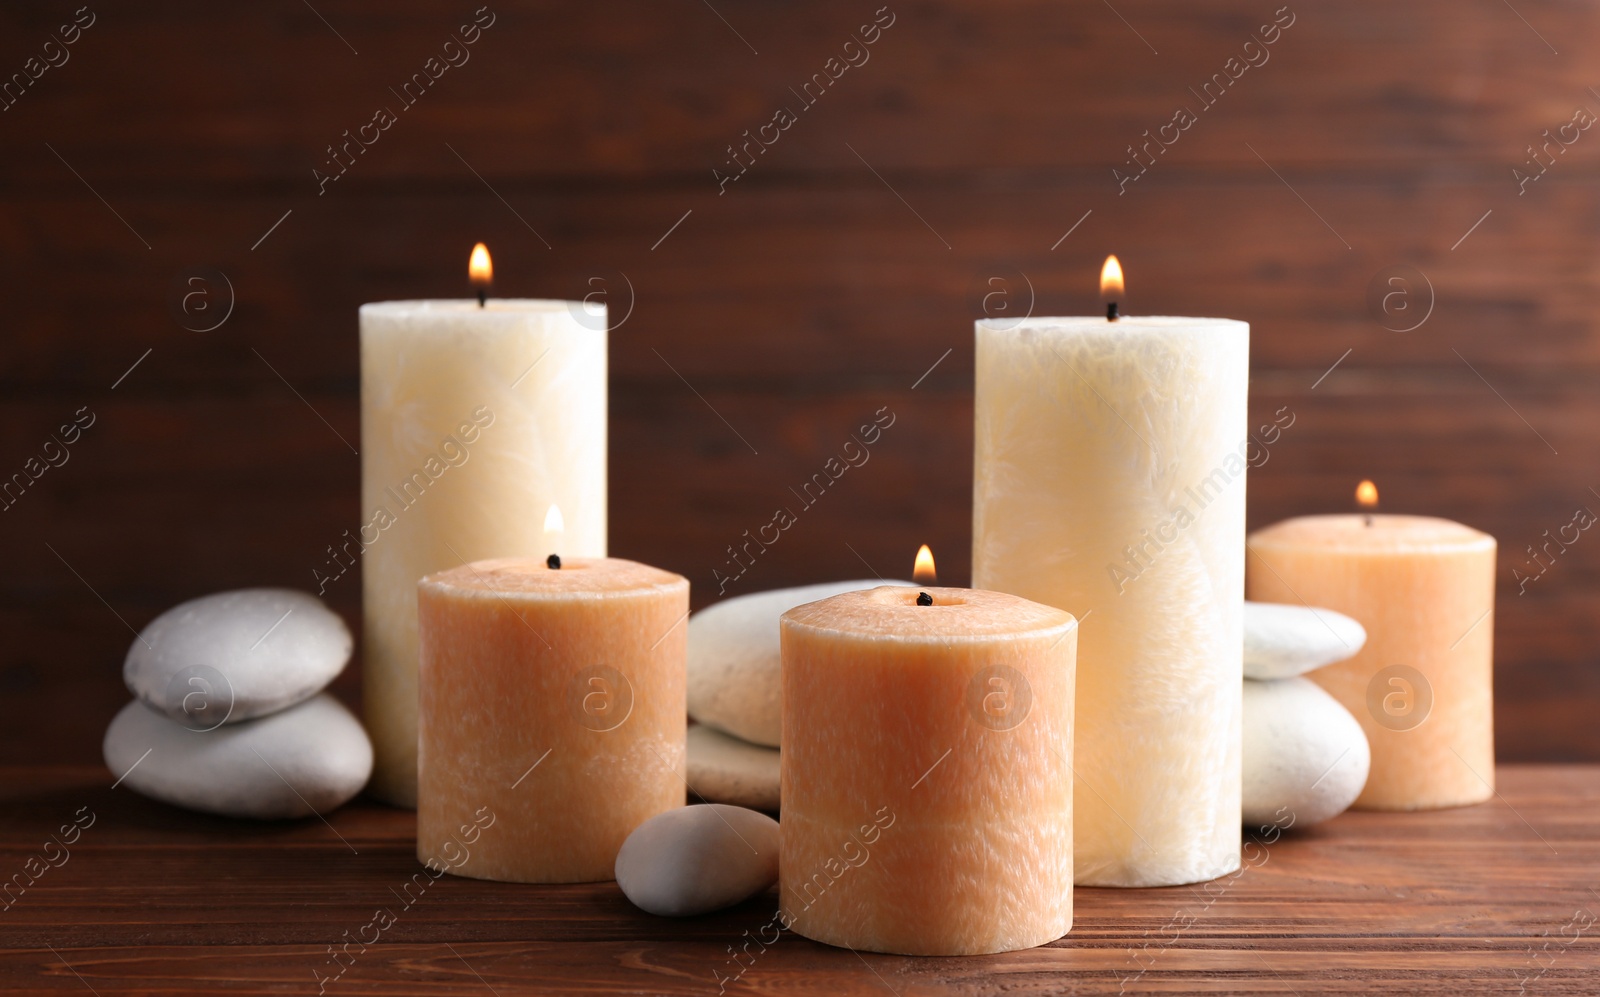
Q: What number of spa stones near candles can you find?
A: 7